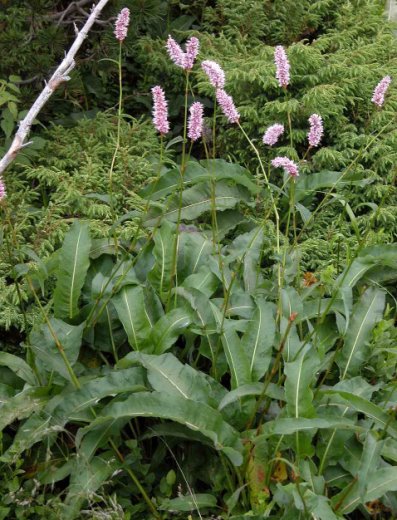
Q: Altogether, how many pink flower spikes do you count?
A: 13